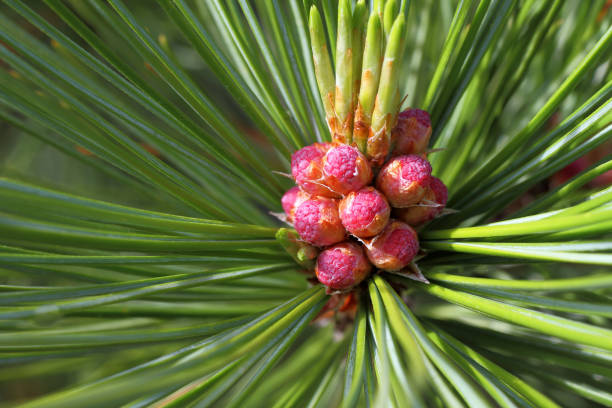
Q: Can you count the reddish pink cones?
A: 10